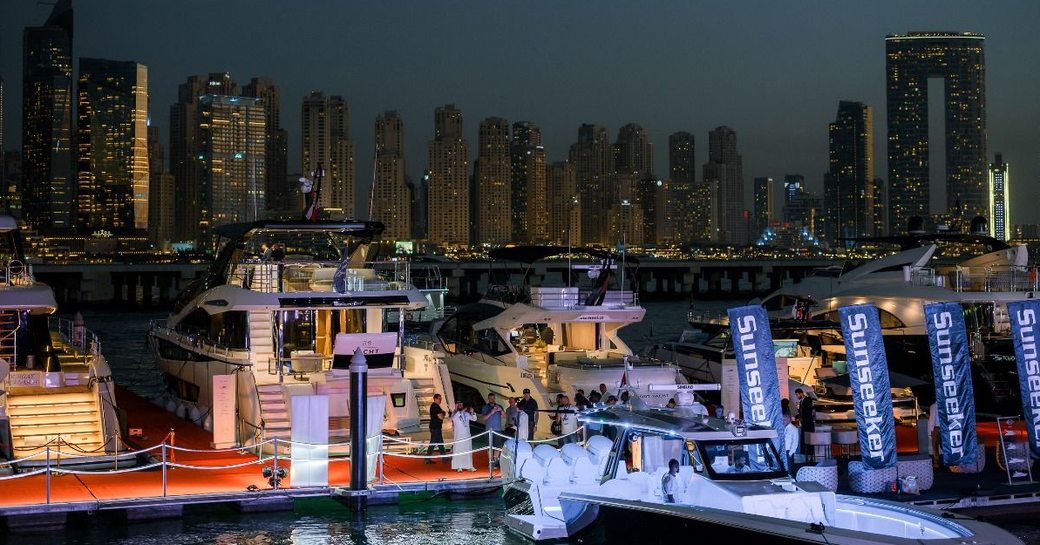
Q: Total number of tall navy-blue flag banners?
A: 4